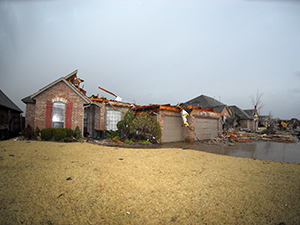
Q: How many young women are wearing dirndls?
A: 0